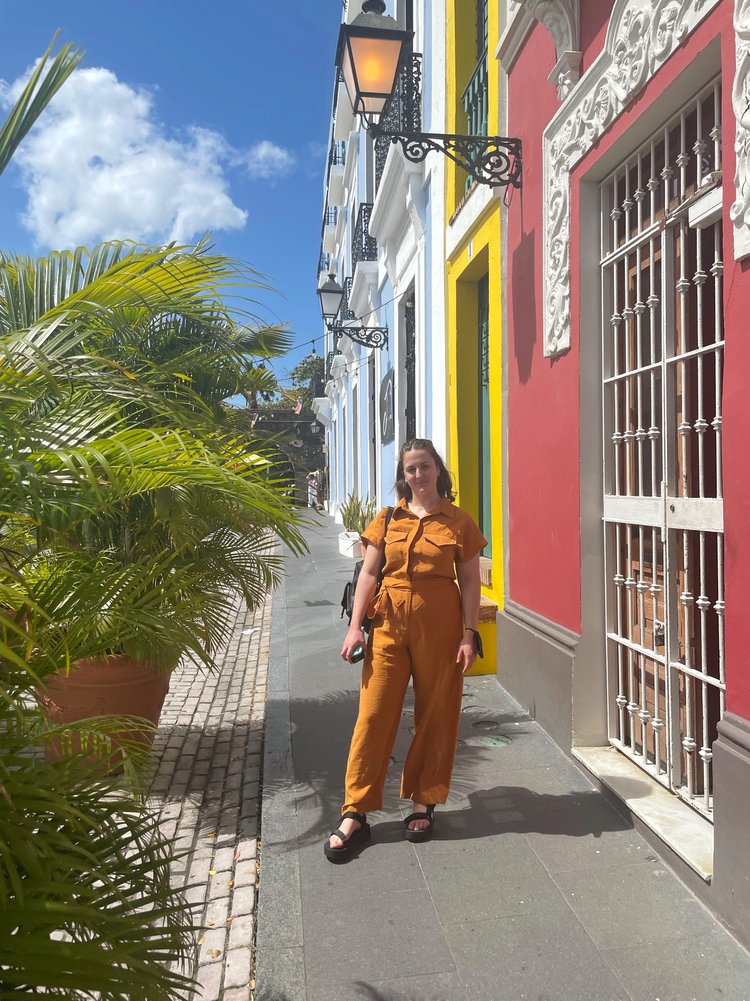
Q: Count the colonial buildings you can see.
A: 3